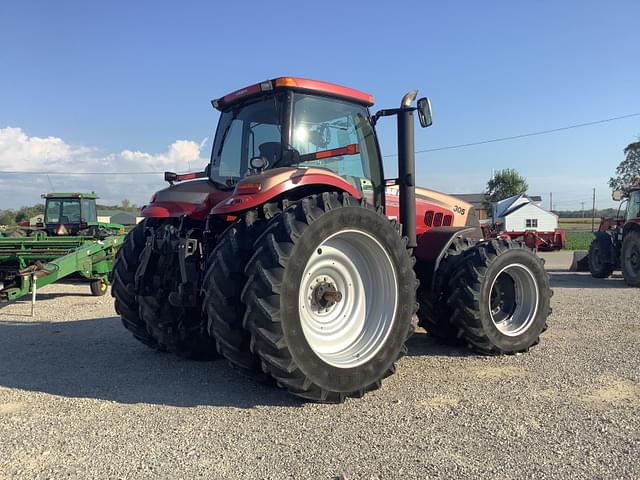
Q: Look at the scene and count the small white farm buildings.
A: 1